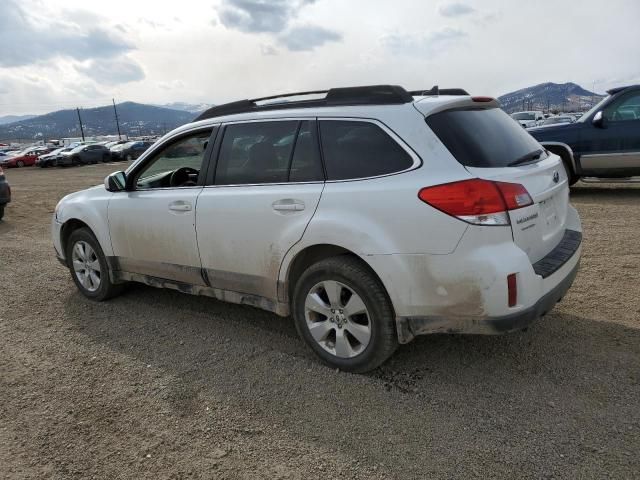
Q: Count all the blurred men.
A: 0